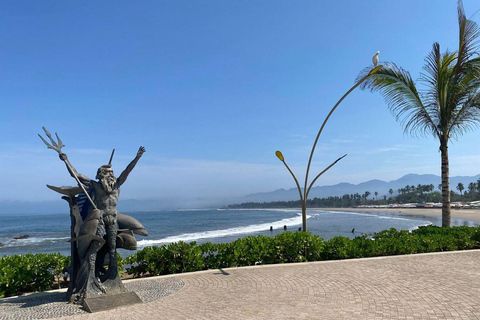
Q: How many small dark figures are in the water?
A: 4